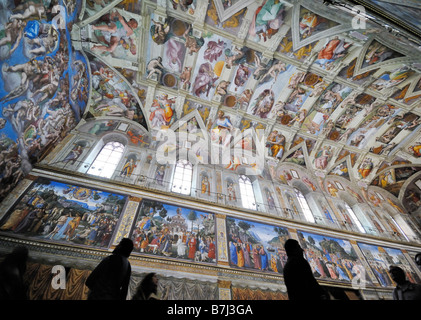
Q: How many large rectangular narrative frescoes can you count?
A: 5